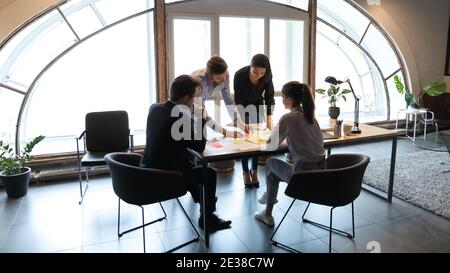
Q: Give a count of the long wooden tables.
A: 1